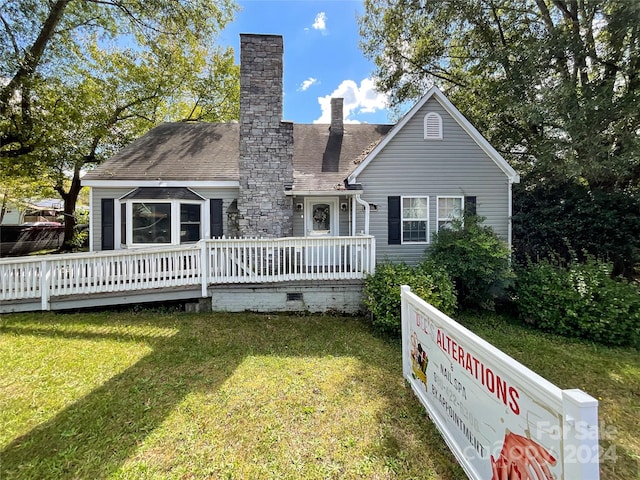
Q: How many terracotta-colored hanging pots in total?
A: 0